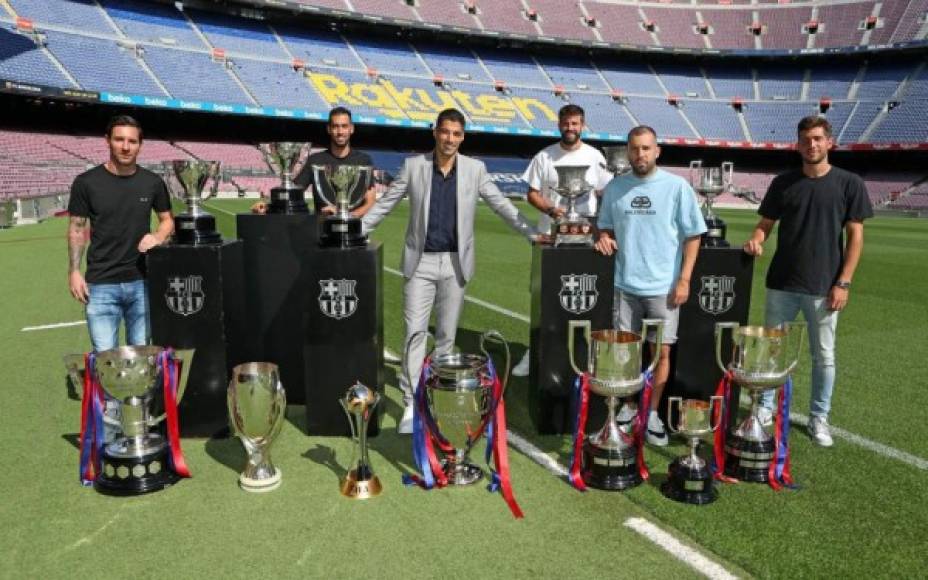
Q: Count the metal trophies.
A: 13